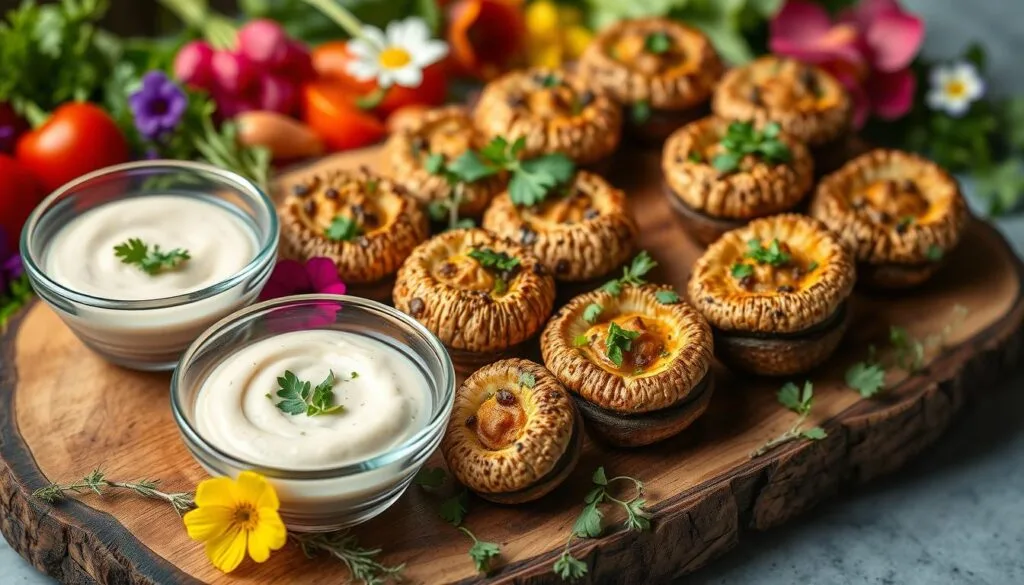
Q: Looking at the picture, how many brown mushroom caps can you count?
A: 12